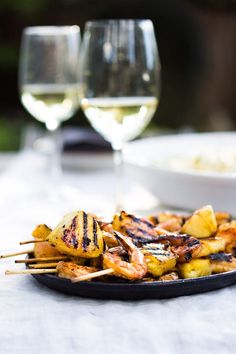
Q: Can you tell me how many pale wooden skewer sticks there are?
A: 6